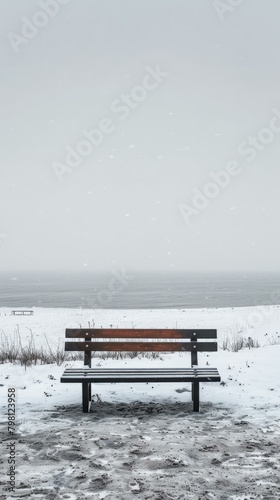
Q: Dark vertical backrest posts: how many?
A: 2